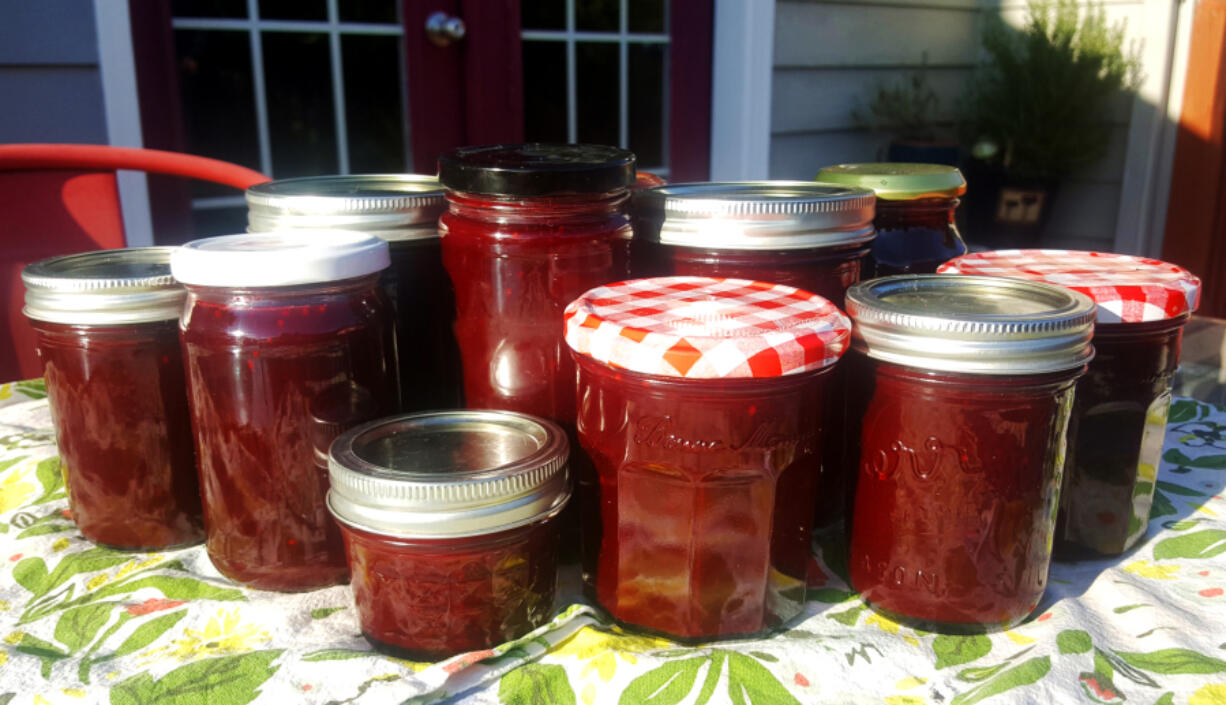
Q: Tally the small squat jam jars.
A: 1